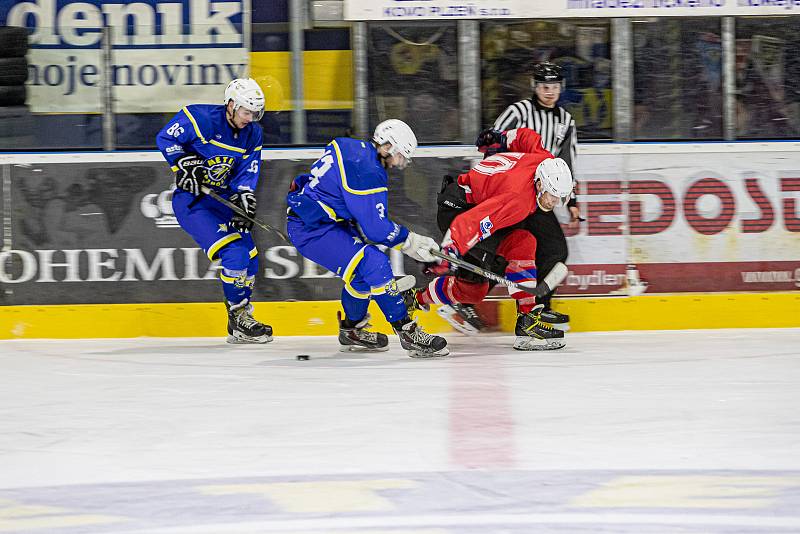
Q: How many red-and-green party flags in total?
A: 0